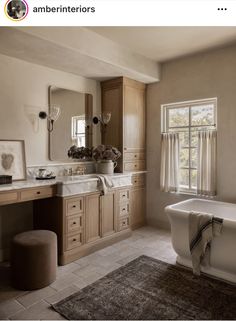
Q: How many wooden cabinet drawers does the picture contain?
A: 11